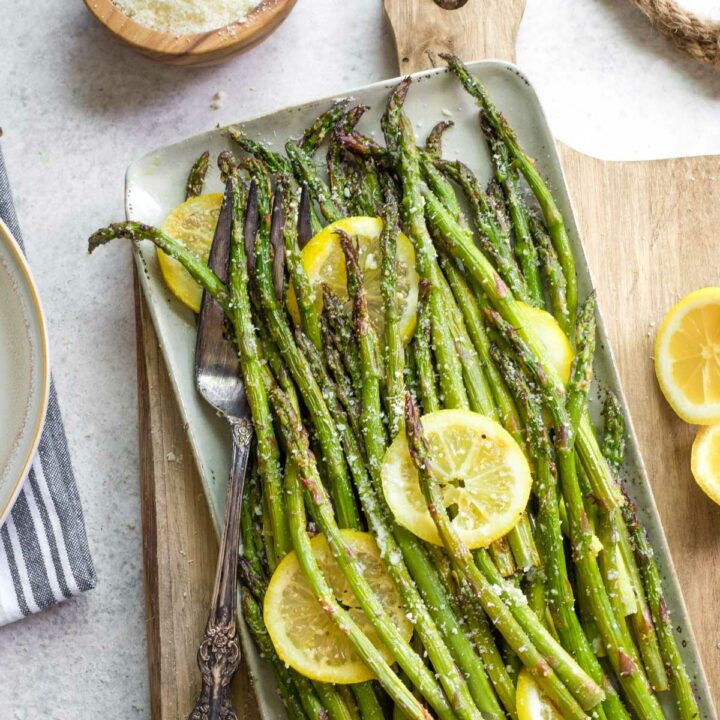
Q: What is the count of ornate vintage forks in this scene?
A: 1